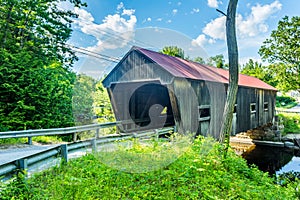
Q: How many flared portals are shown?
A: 1